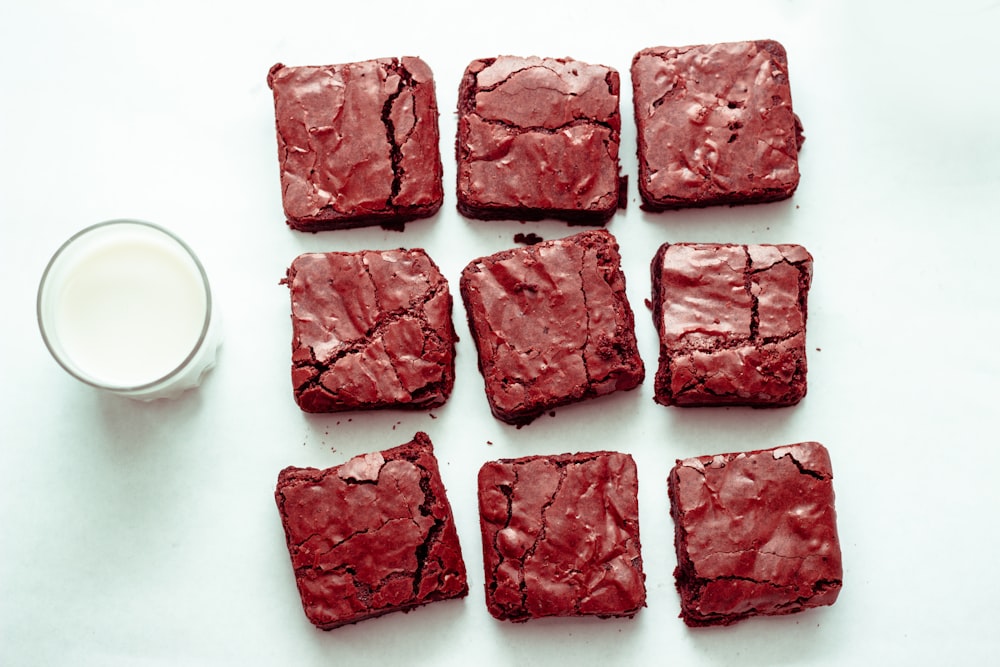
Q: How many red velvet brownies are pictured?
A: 9